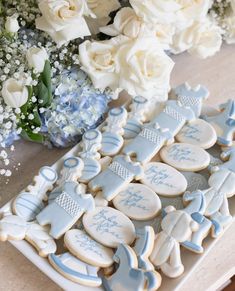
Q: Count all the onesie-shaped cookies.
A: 5